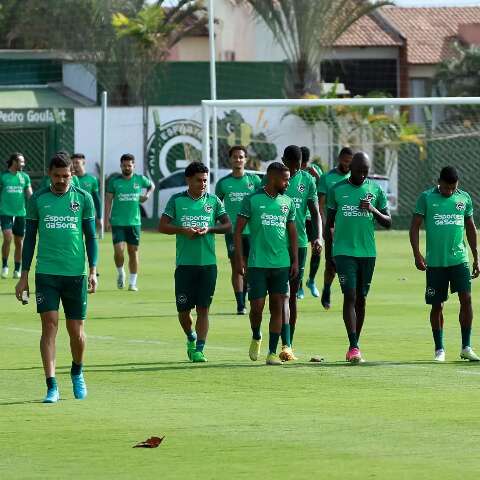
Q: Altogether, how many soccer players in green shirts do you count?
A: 12